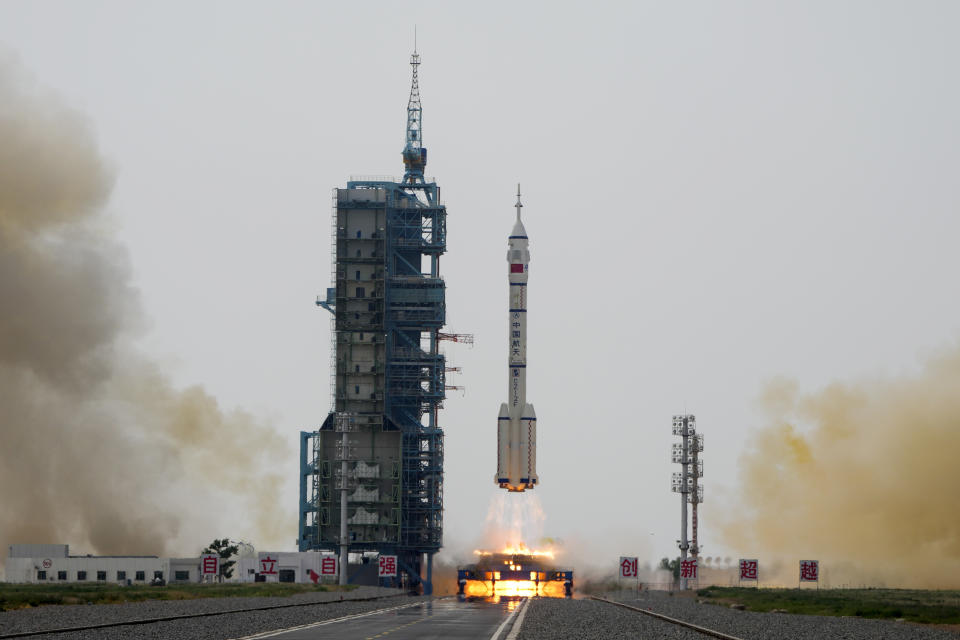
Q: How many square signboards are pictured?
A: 8